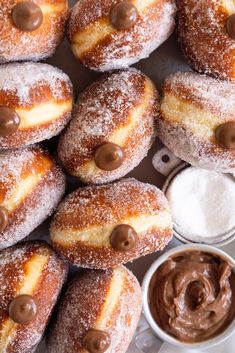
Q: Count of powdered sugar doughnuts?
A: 10